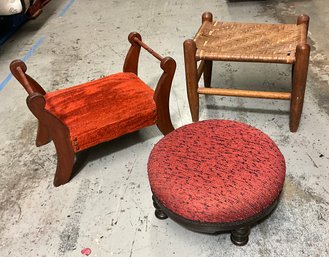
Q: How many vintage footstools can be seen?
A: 3